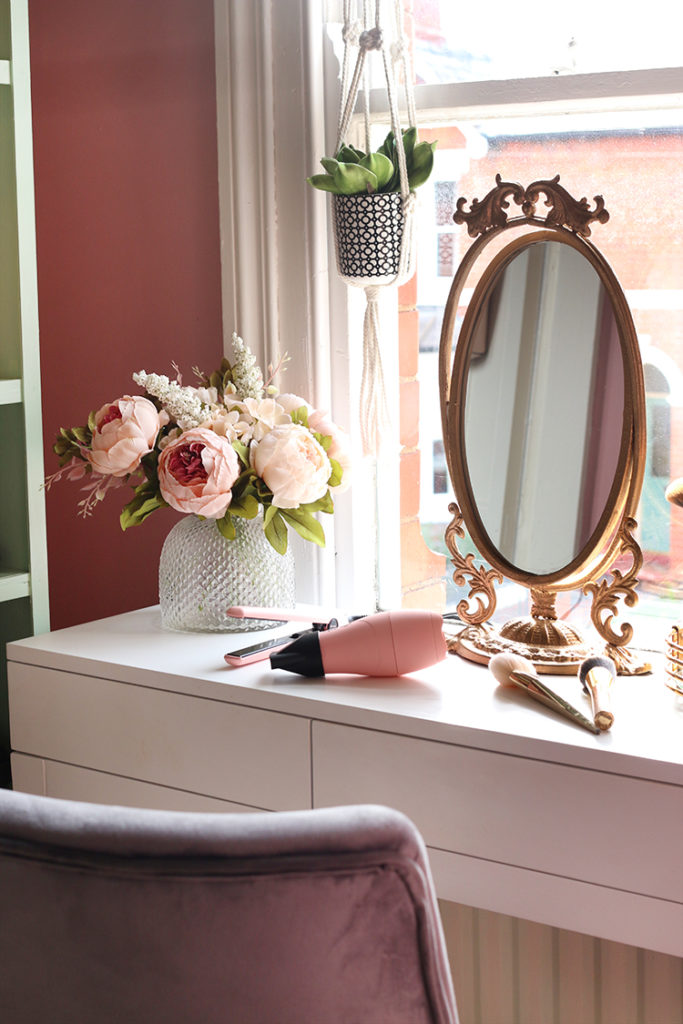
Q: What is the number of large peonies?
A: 3